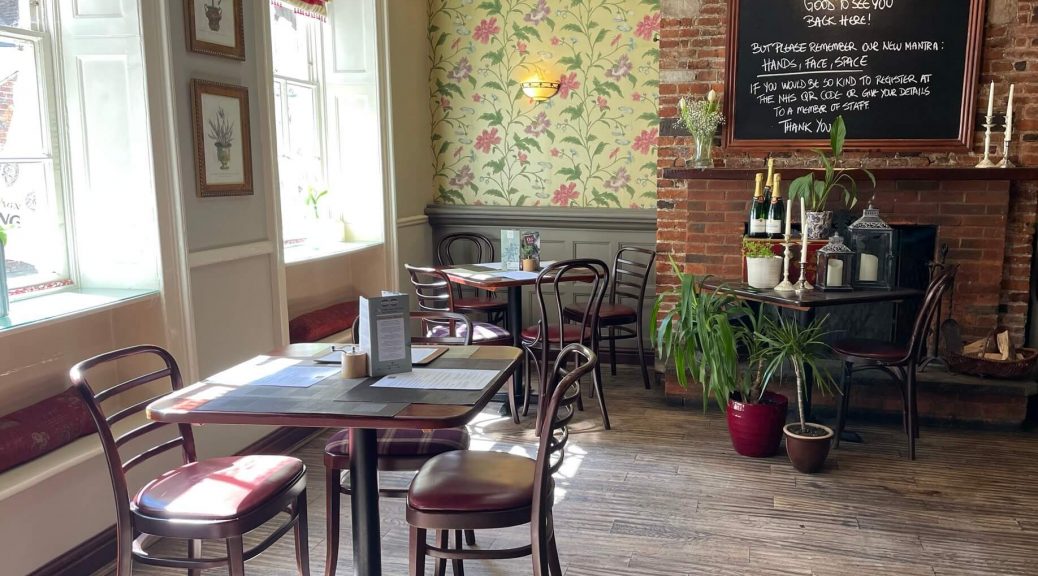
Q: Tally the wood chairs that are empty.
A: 8